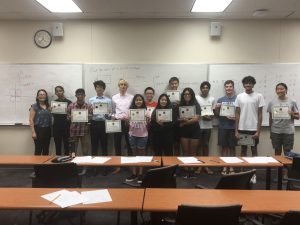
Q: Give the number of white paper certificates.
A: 13